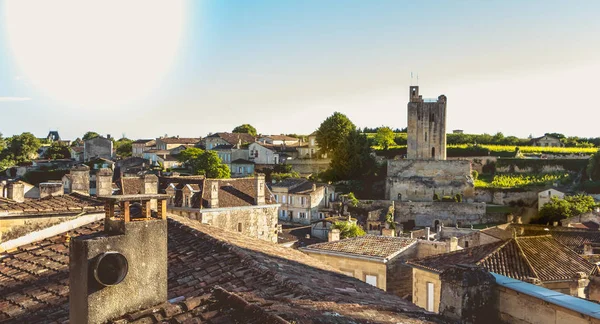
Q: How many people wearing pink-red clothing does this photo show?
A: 0